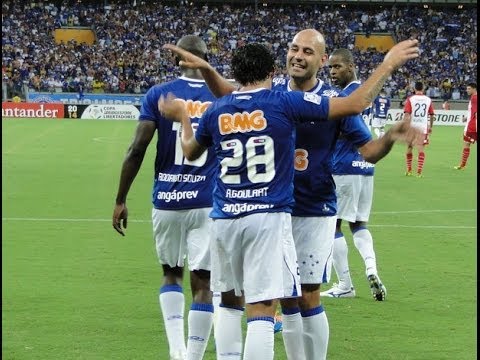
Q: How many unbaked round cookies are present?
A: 0